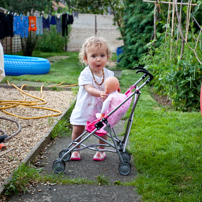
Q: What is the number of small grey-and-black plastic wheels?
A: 4